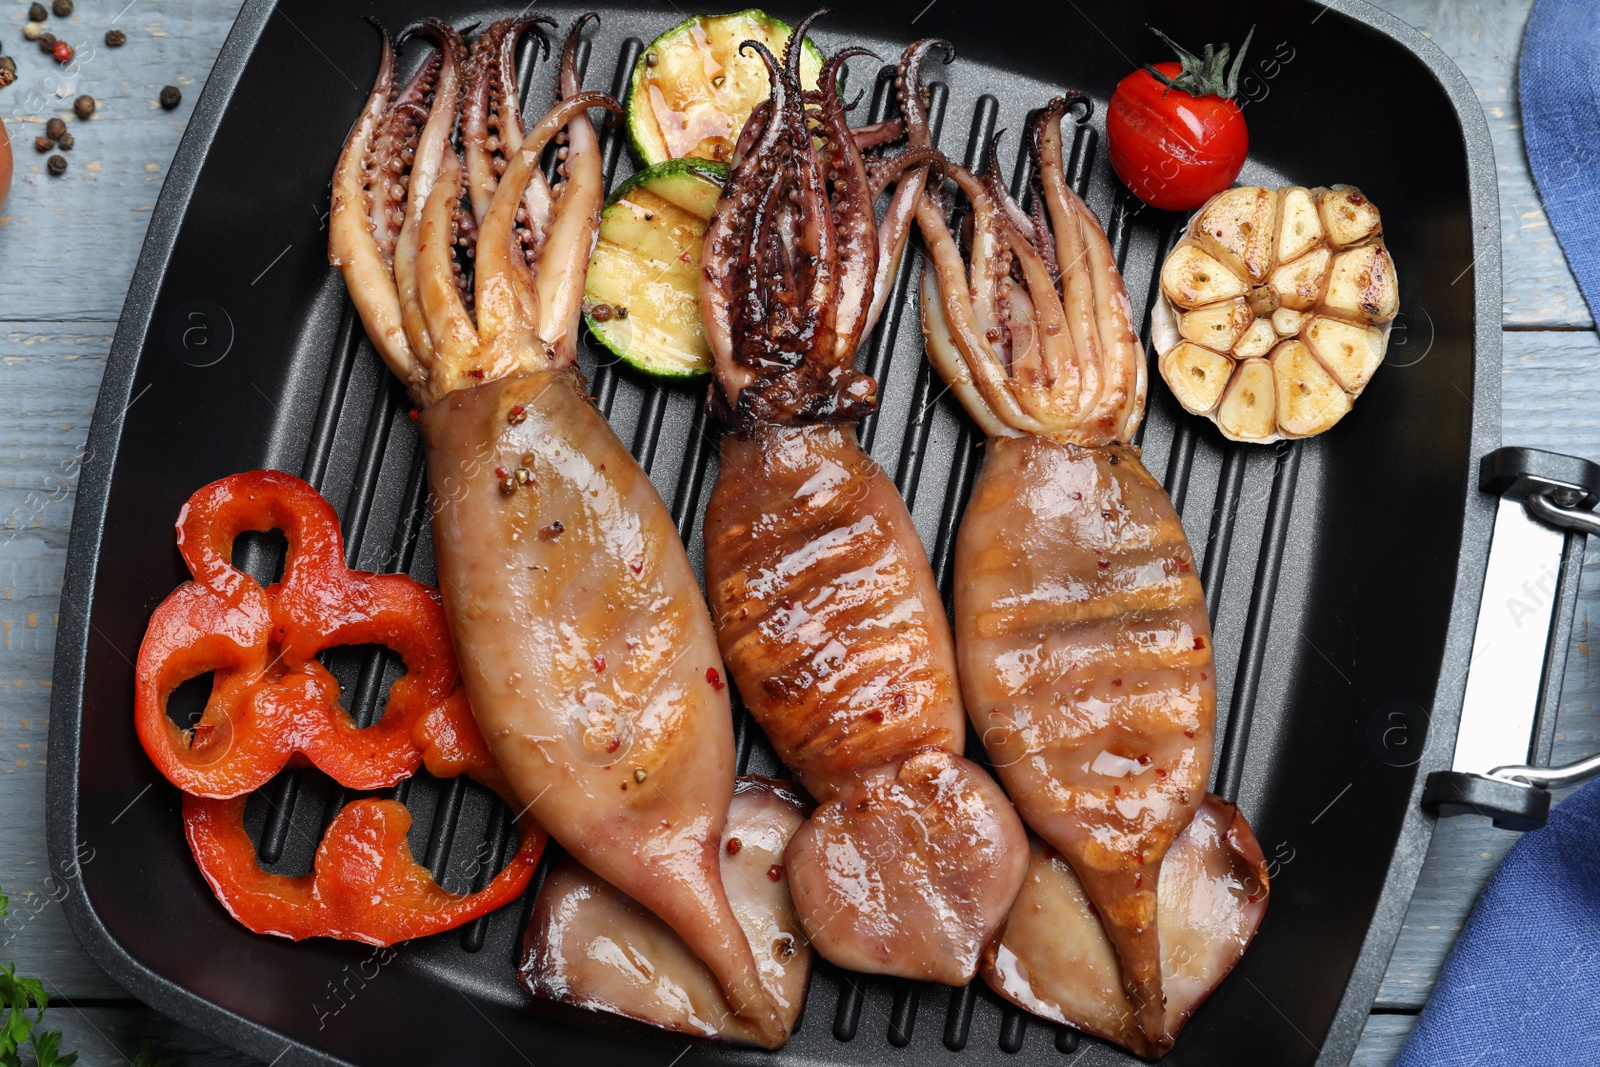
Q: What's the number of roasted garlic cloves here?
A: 13